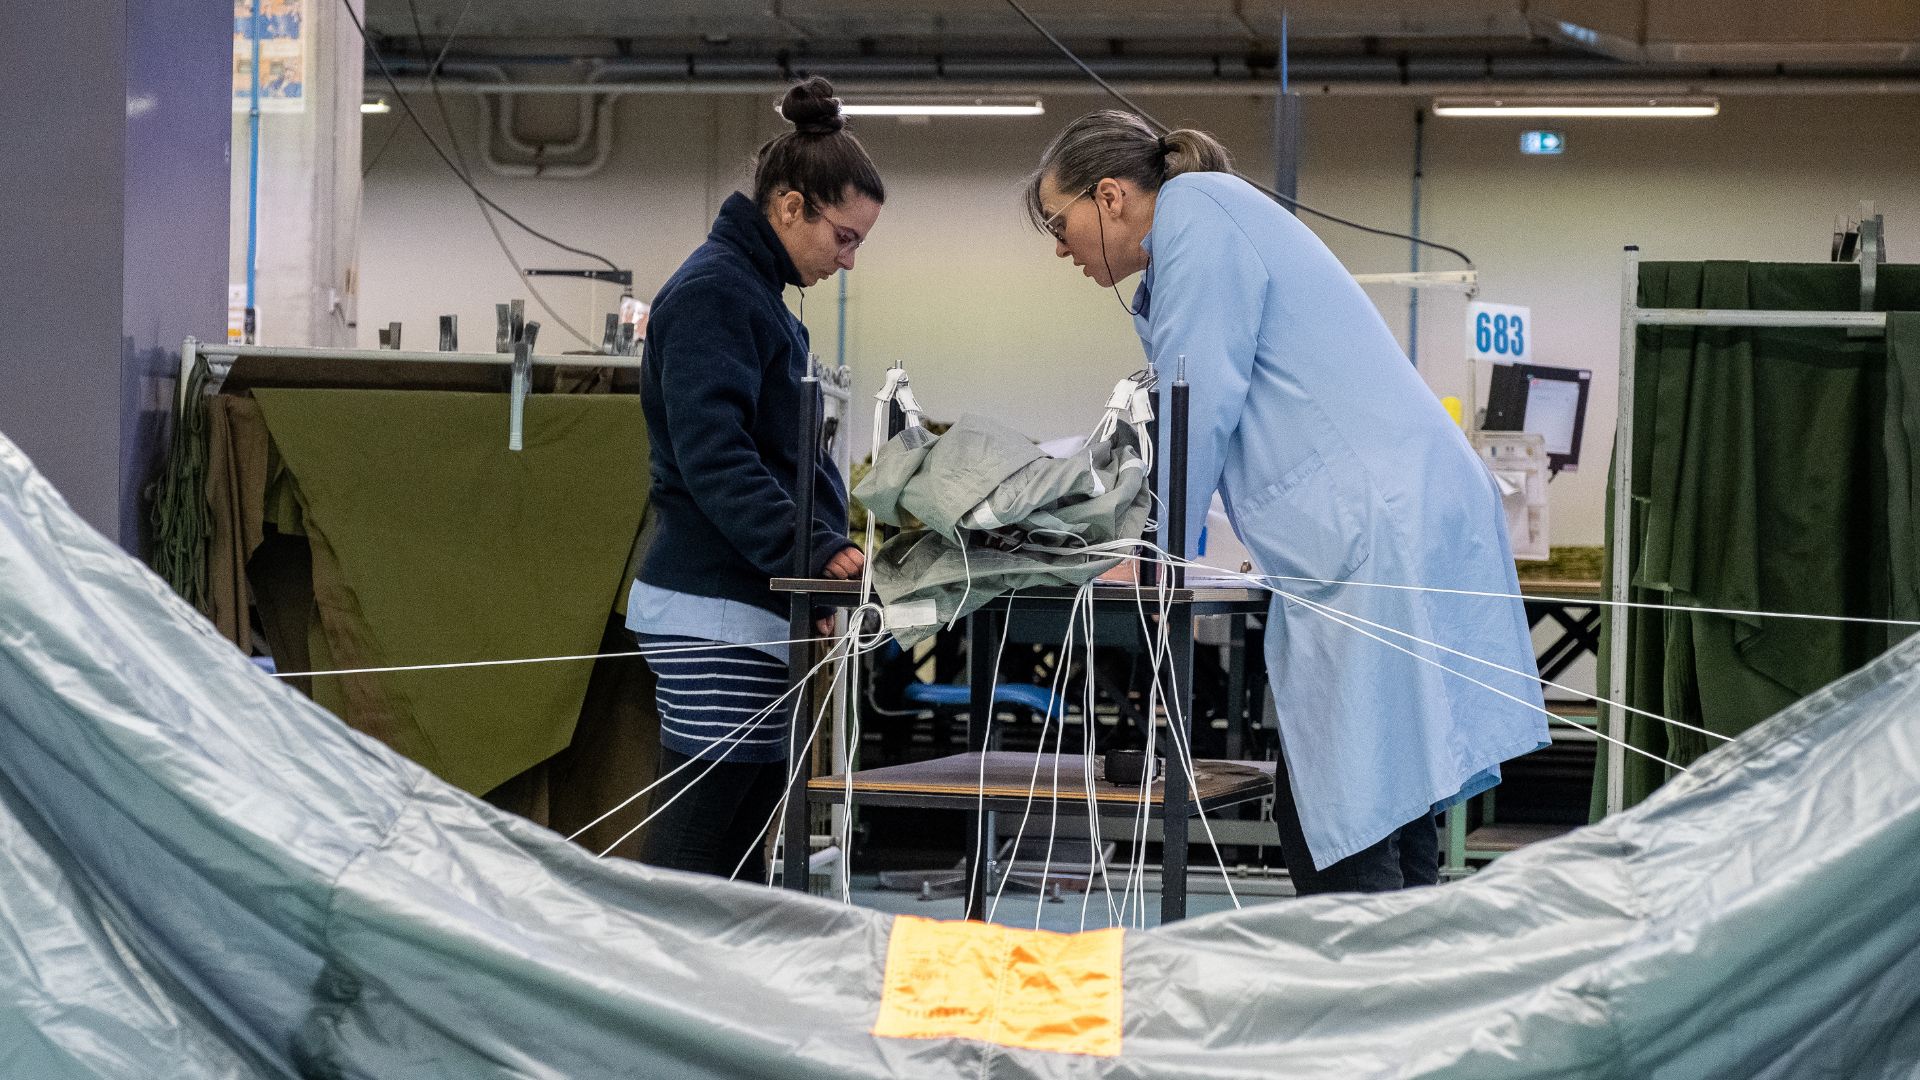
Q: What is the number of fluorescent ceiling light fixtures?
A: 3